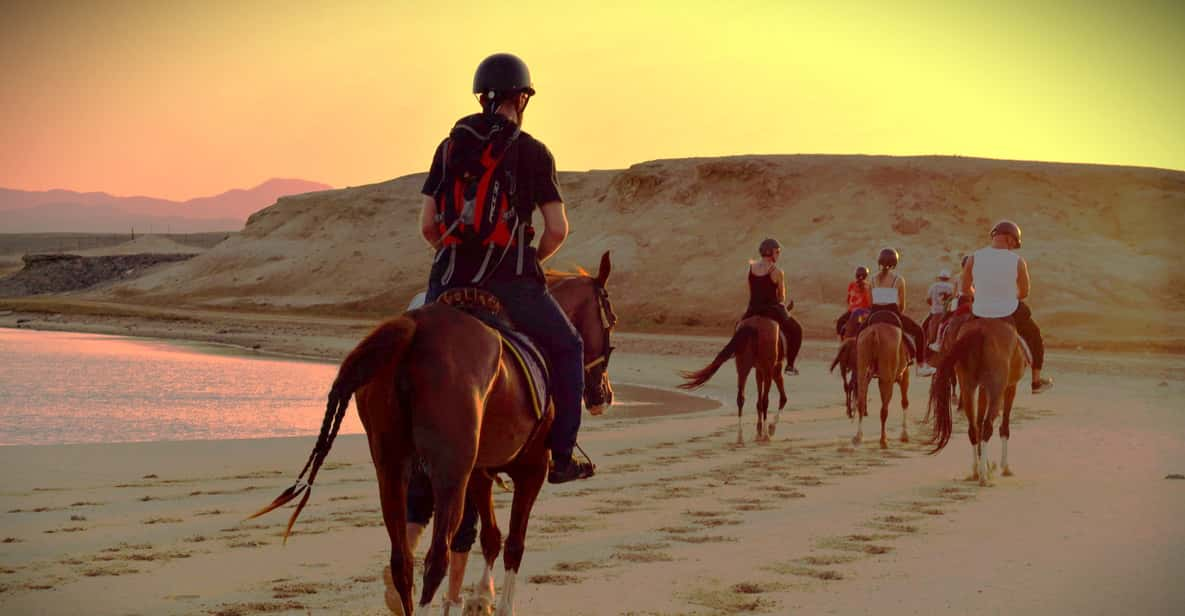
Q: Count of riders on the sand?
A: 7